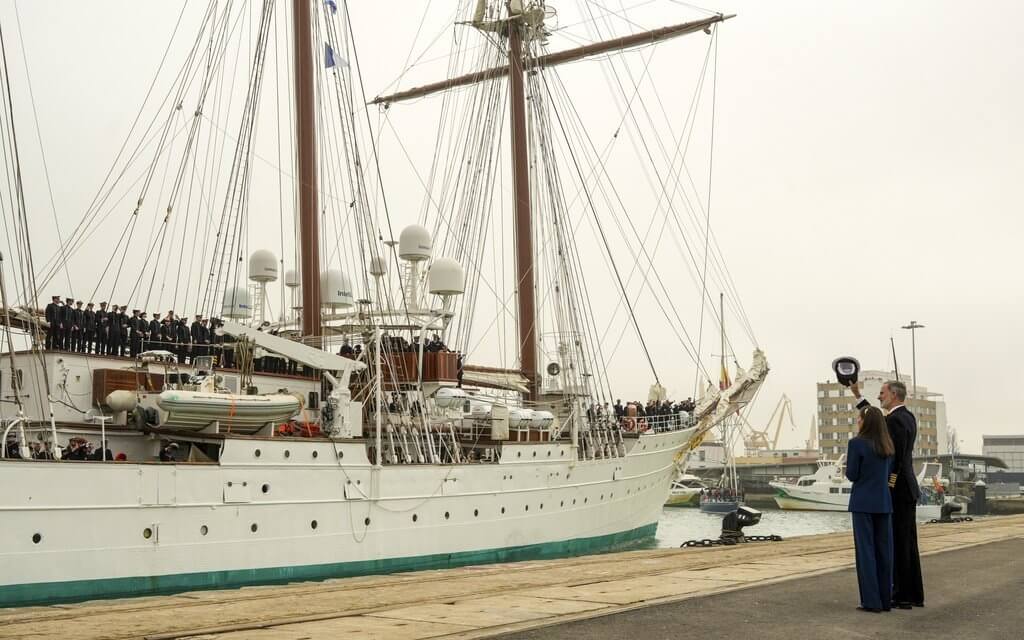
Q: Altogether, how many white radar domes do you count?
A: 7